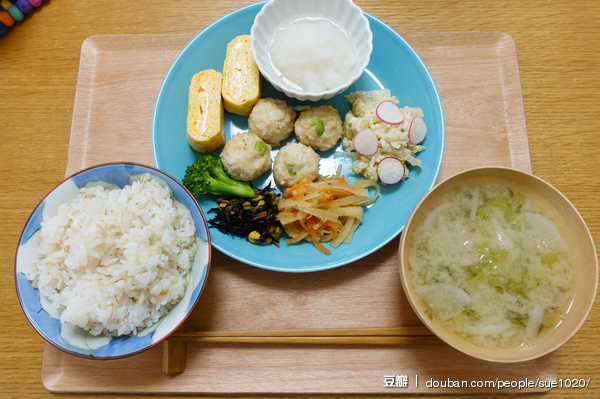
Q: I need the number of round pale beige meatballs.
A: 4